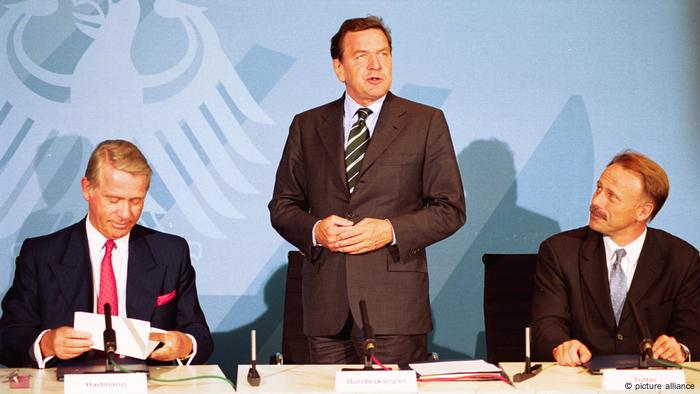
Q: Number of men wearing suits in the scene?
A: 3